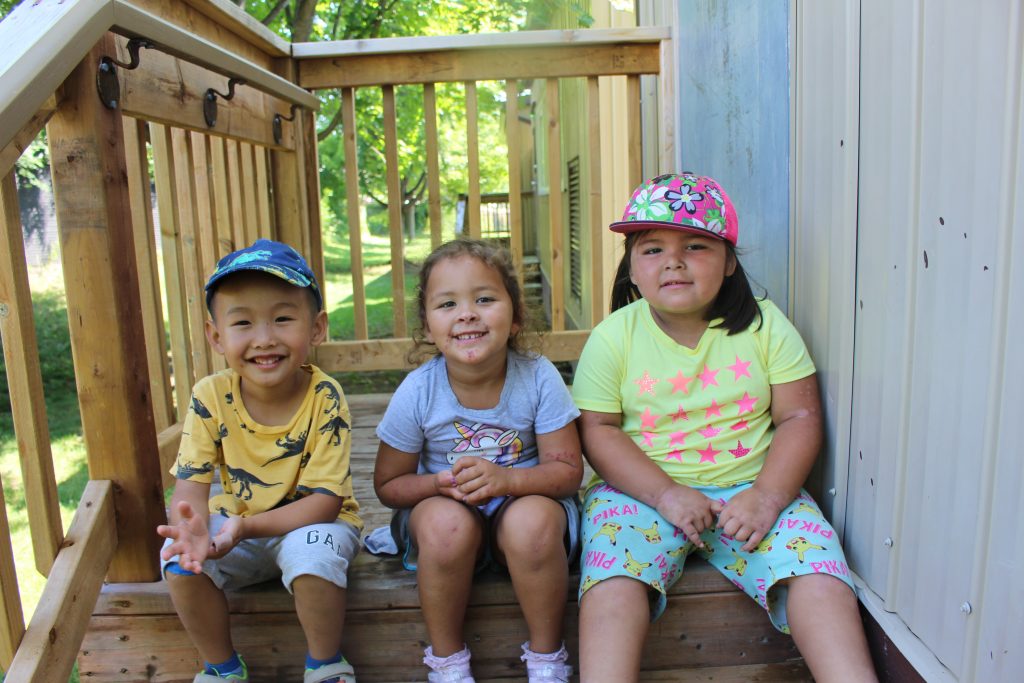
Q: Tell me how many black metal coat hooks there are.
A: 3